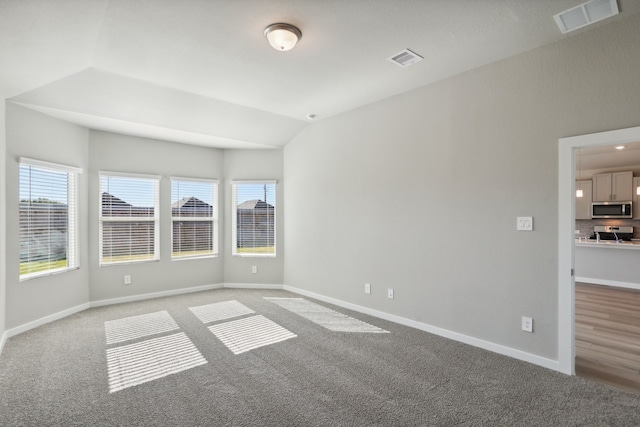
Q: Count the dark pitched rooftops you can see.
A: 3